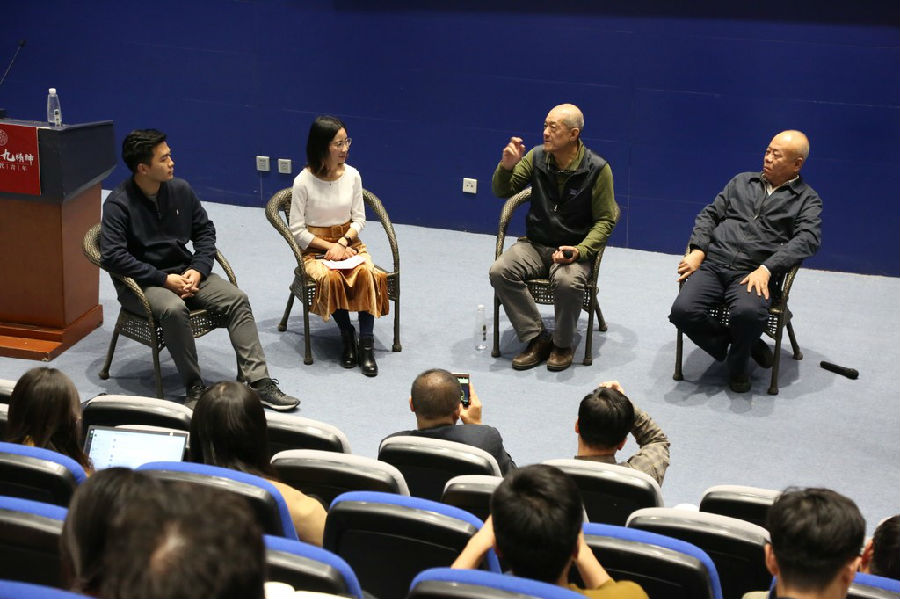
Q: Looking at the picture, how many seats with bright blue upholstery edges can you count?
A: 9